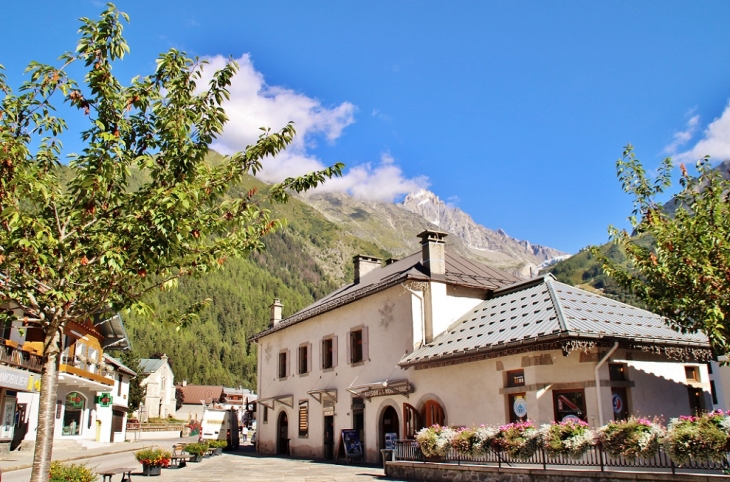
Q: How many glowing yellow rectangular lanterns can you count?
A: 0